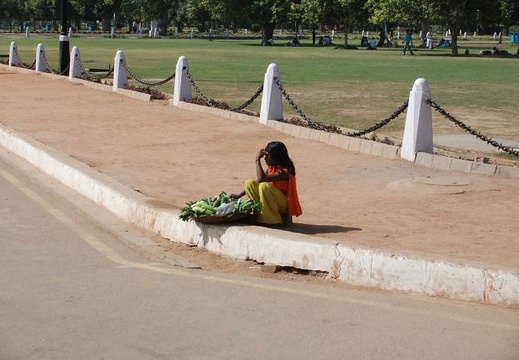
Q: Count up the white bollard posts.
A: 7